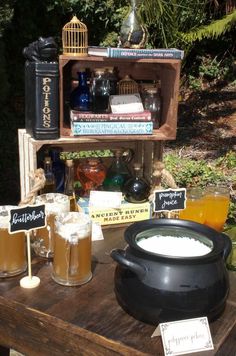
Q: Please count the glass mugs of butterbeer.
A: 3